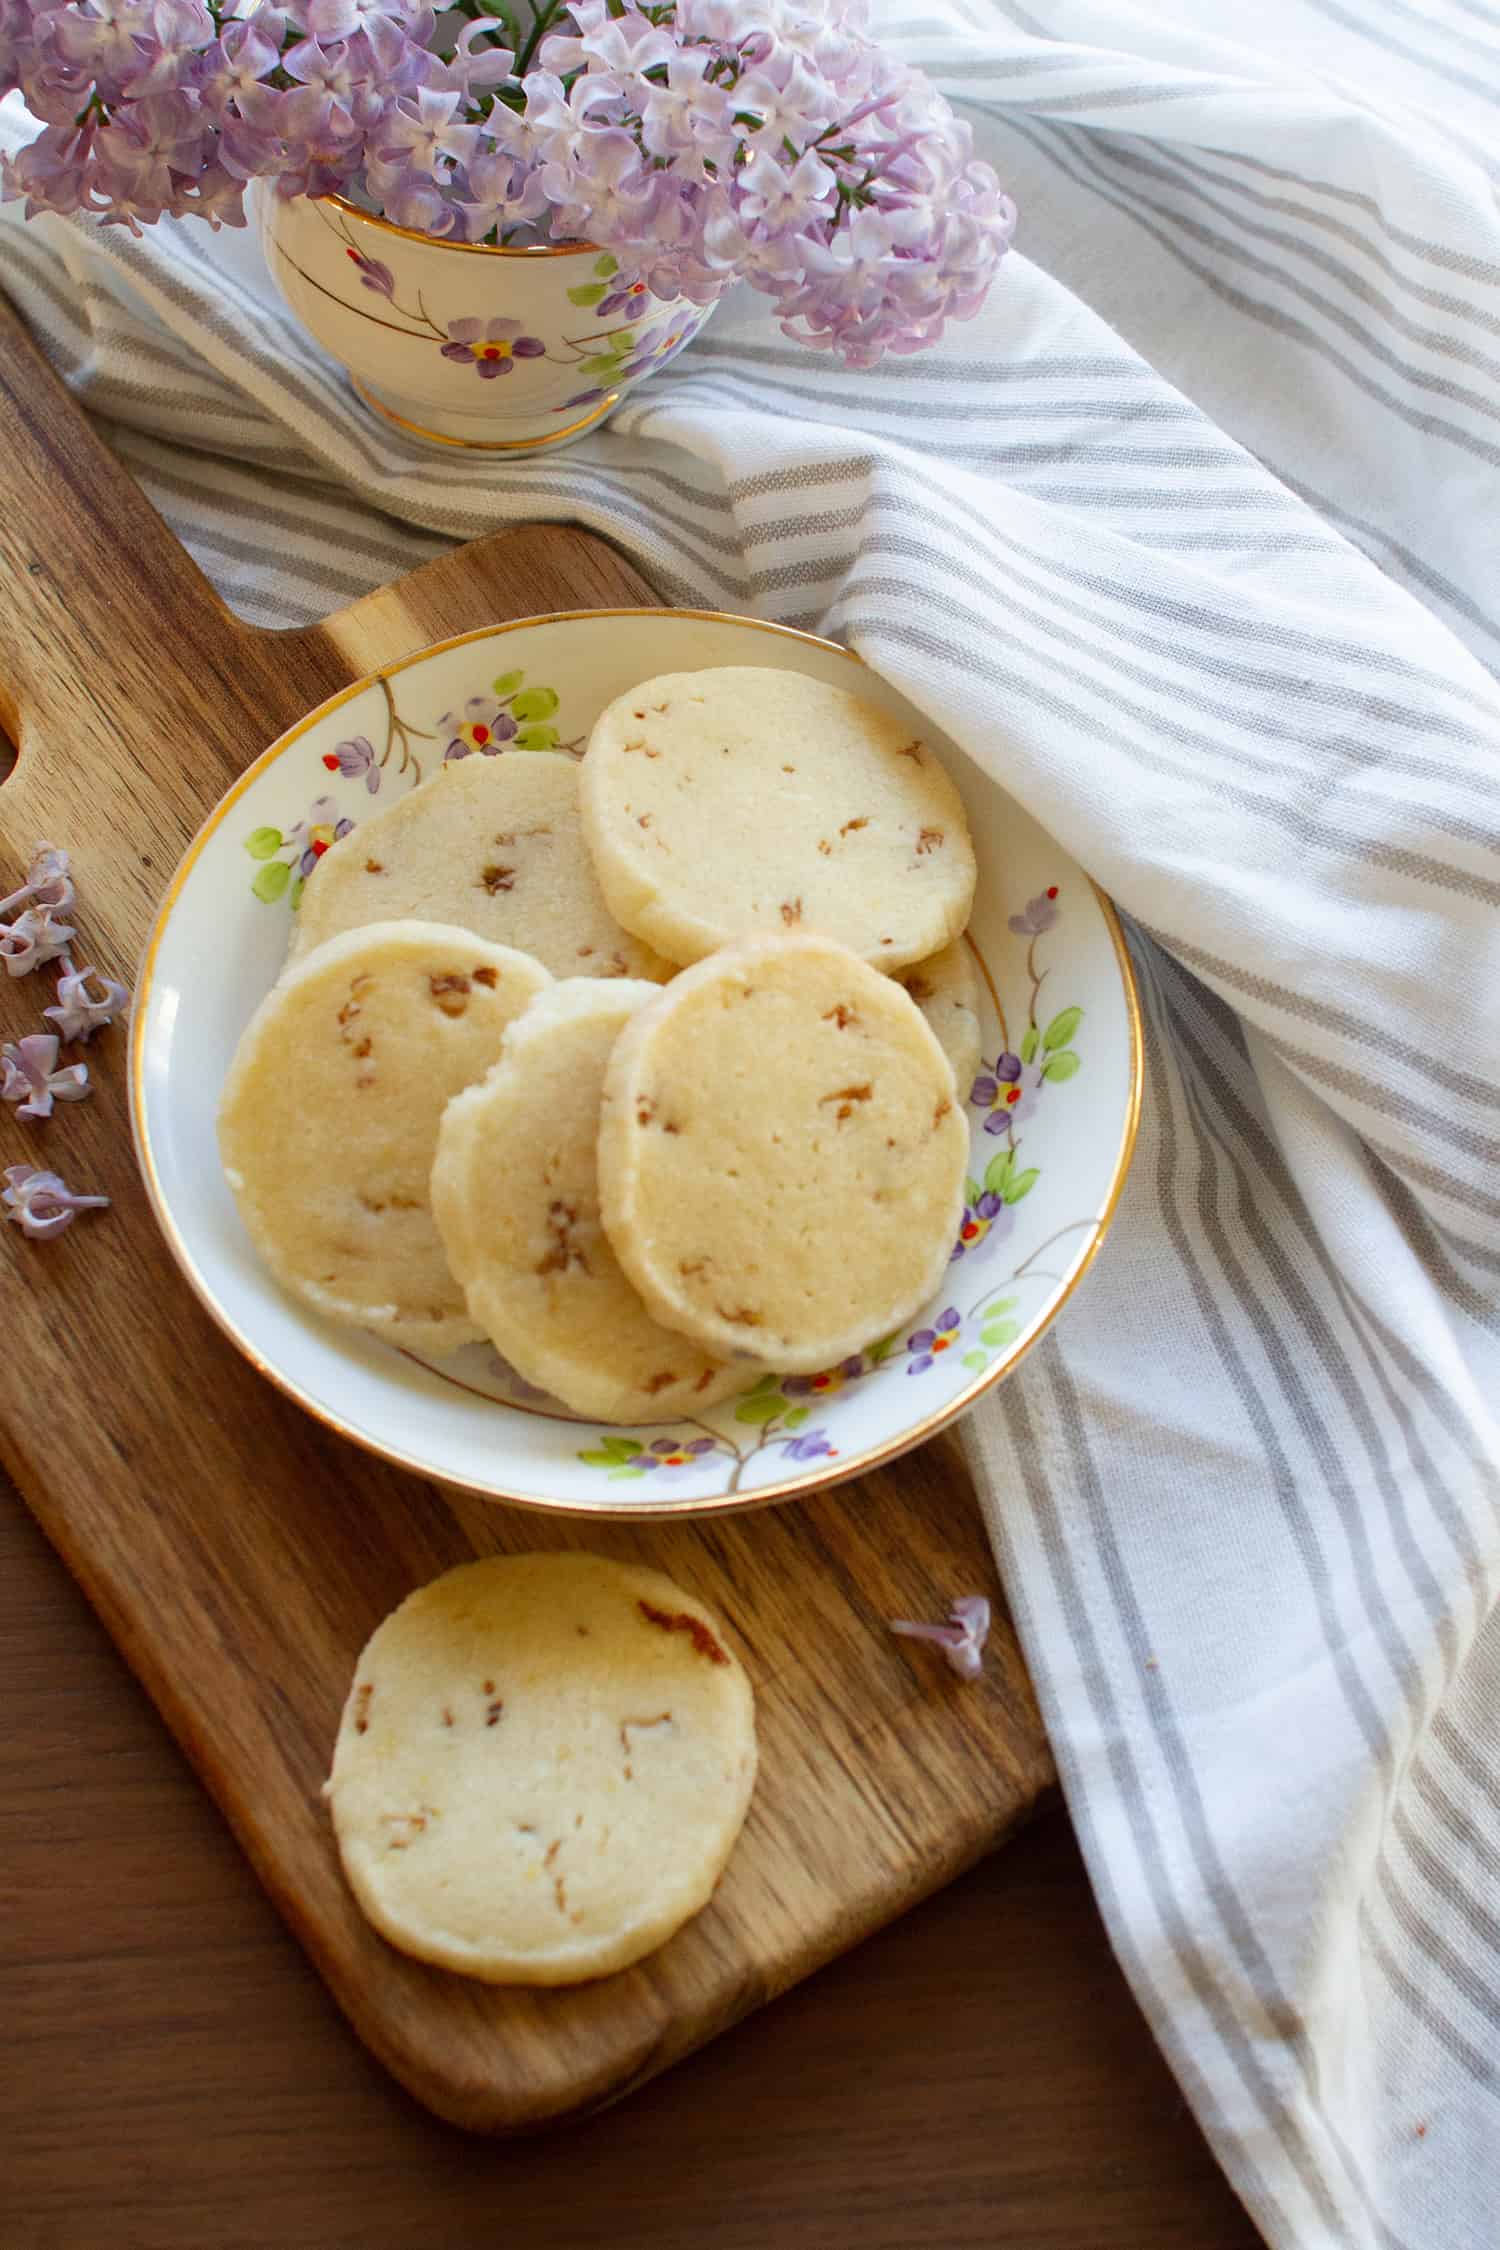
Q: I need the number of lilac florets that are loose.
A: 6